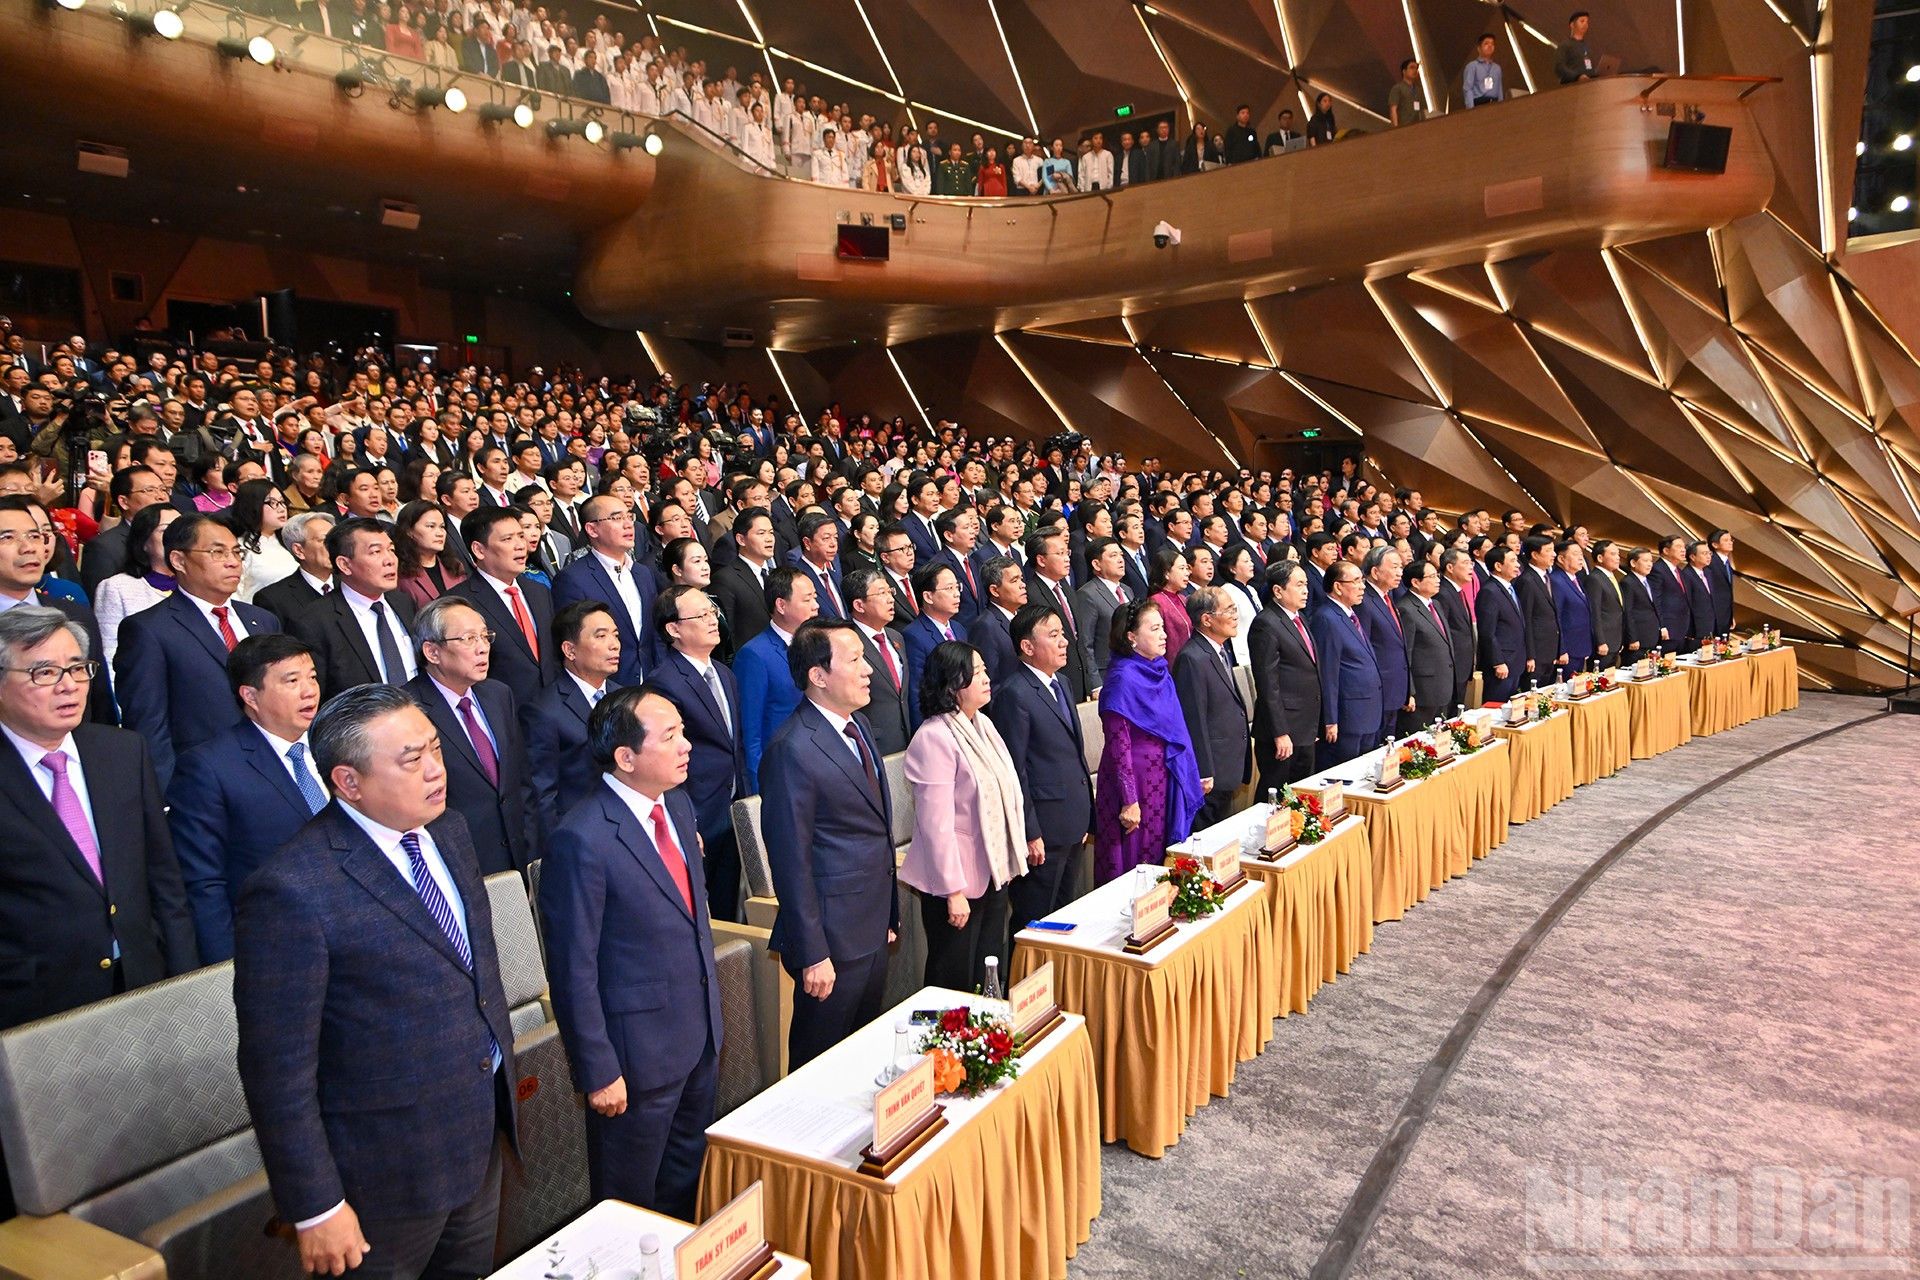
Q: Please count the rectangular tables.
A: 10